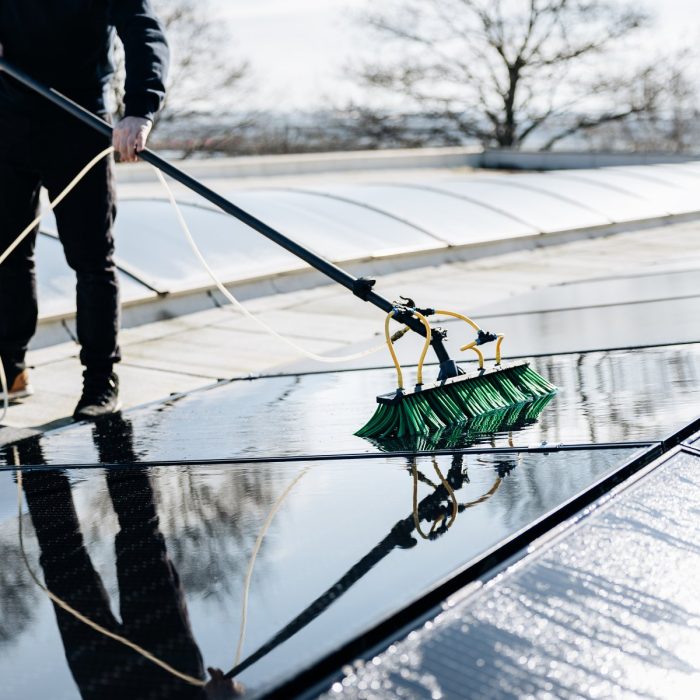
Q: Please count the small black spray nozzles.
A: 4